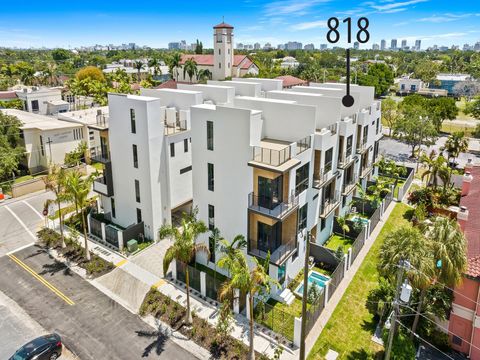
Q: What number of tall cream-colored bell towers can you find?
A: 1